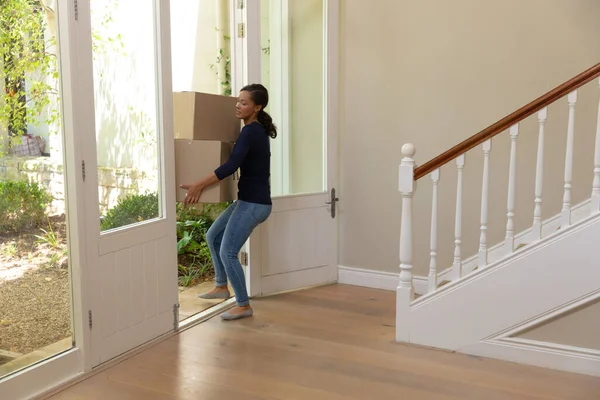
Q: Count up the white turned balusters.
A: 7